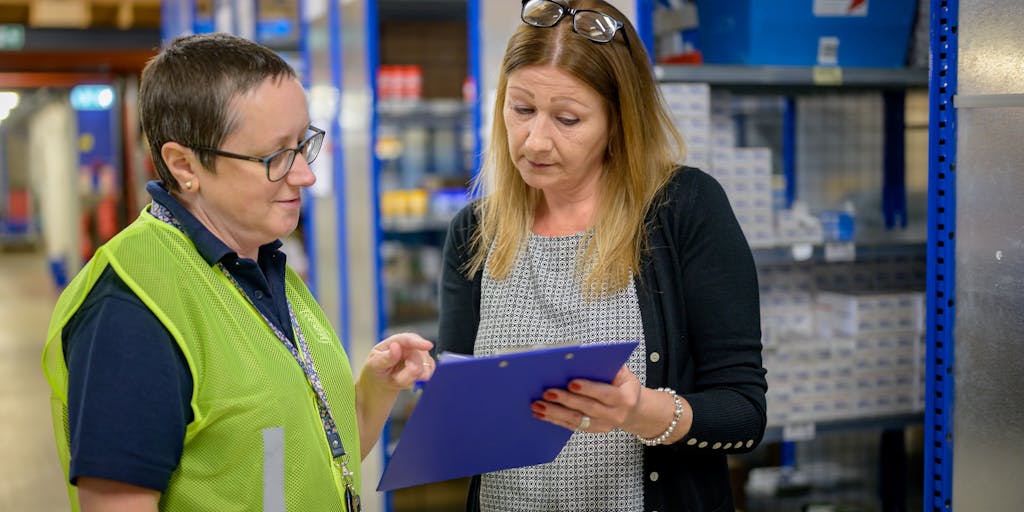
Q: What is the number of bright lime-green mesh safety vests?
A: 1